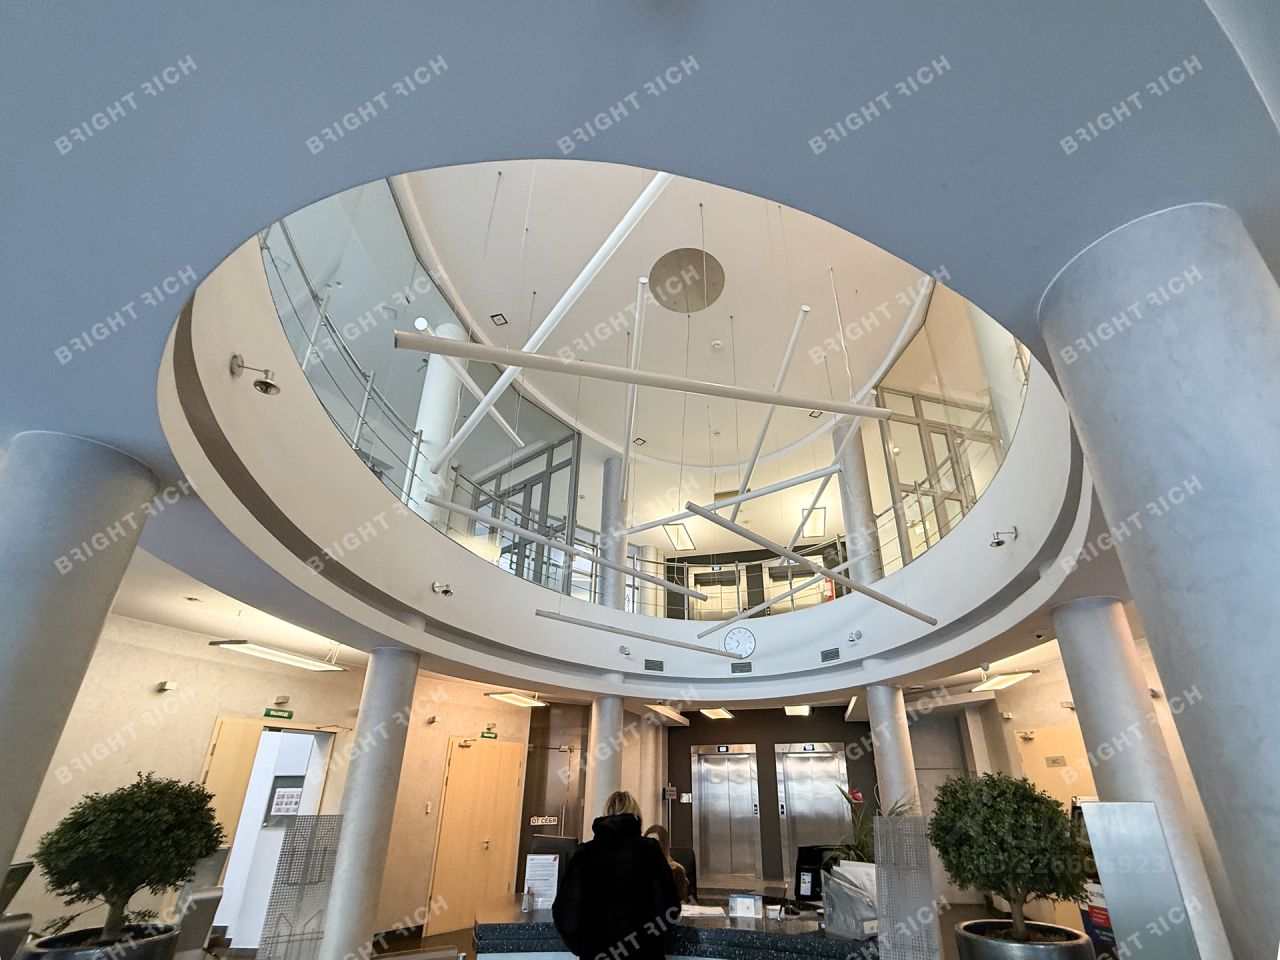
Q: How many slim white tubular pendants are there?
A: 11